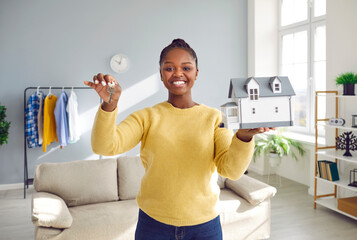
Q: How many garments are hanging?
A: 4